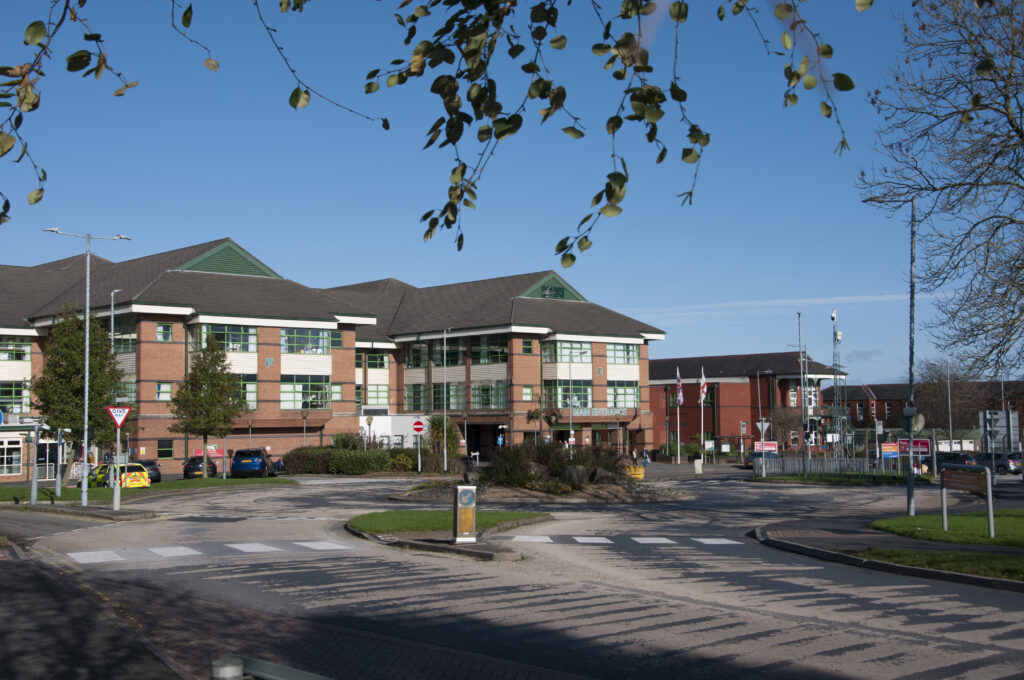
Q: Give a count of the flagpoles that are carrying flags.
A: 2